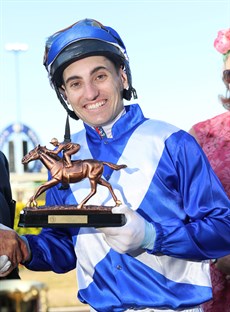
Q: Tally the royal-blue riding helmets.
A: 1